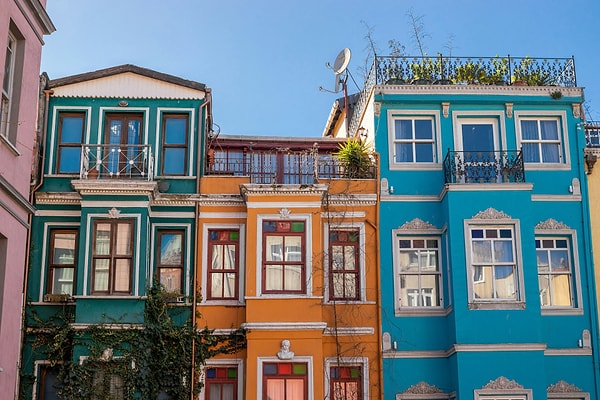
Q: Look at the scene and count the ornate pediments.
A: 6